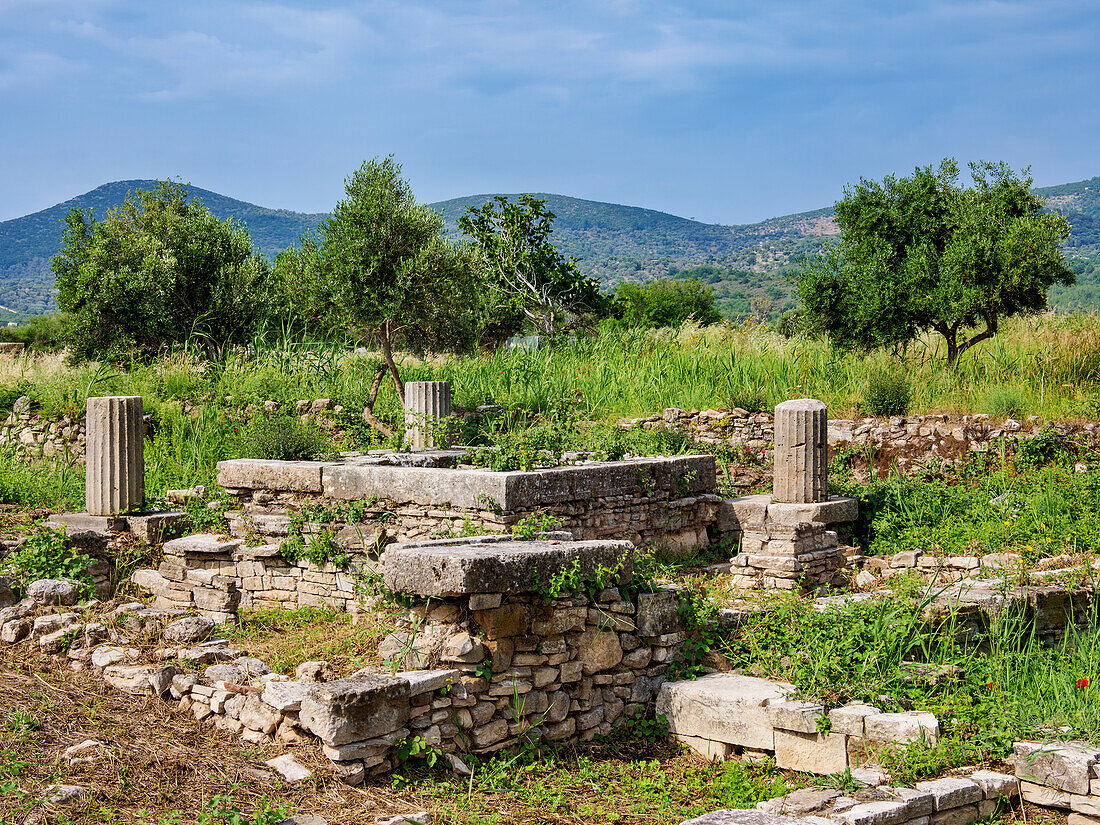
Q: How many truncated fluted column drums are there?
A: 3